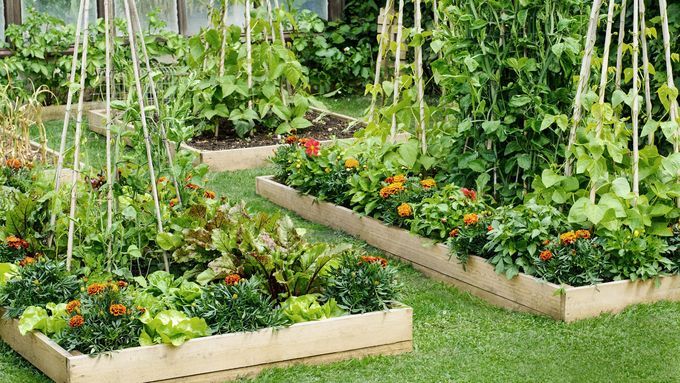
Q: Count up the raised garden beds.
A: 4